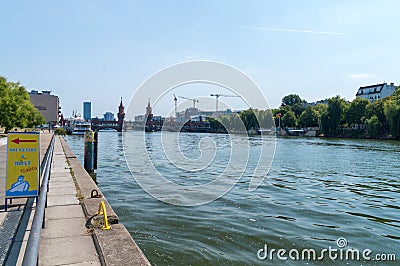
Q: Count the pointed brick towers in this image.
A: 2